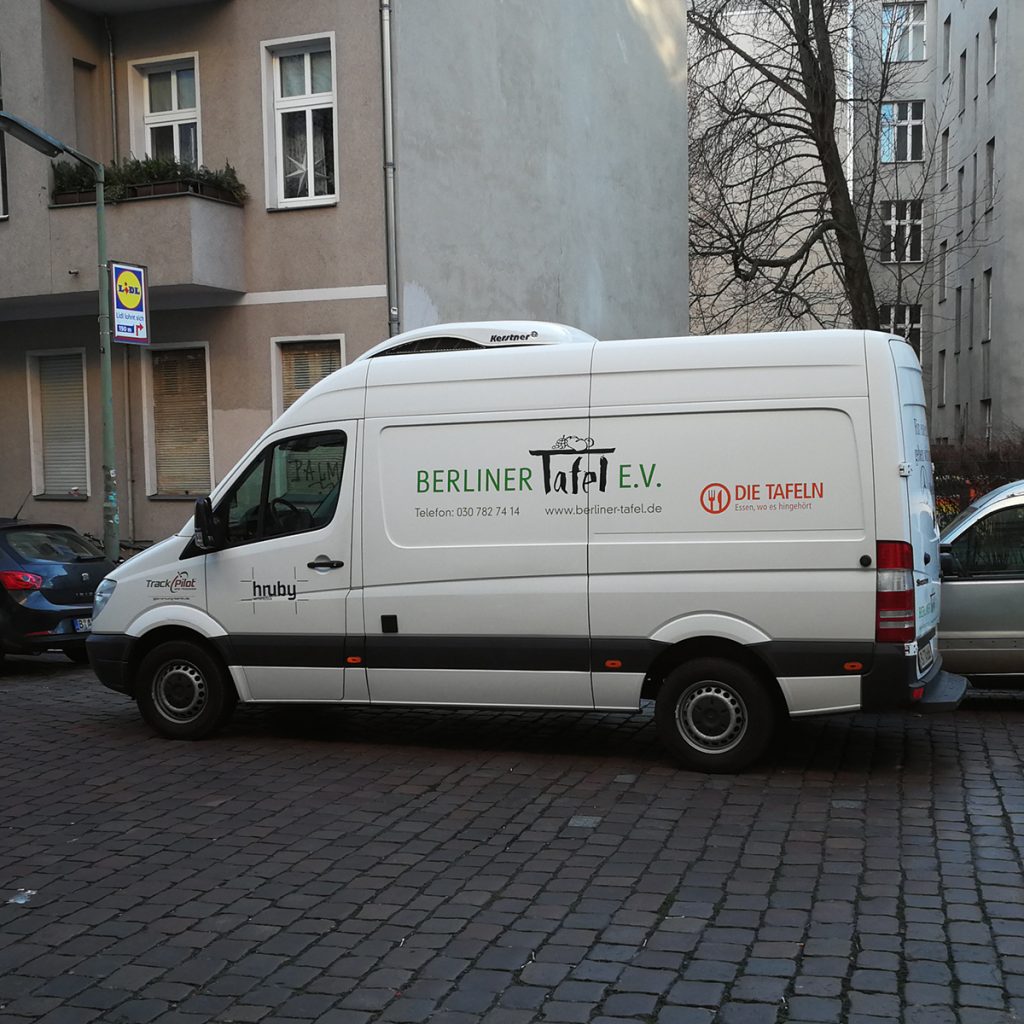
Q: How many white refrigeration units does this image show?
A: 1